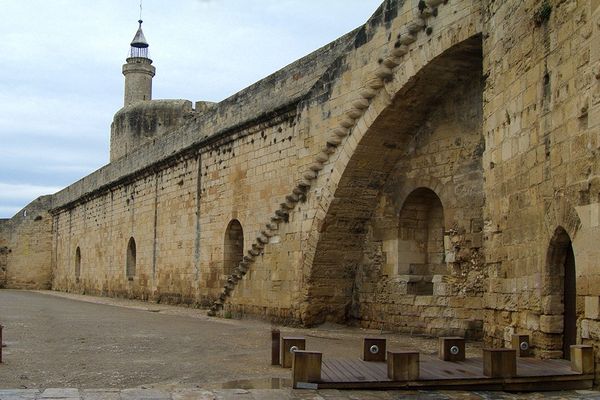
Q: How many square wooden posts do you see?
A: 8